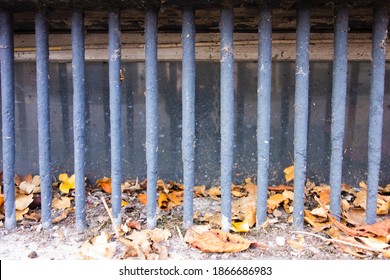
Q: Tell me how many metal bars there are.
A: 11